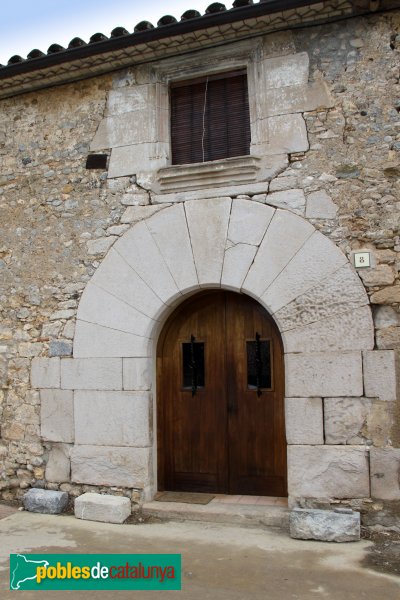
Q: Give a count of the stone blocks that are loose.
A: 3